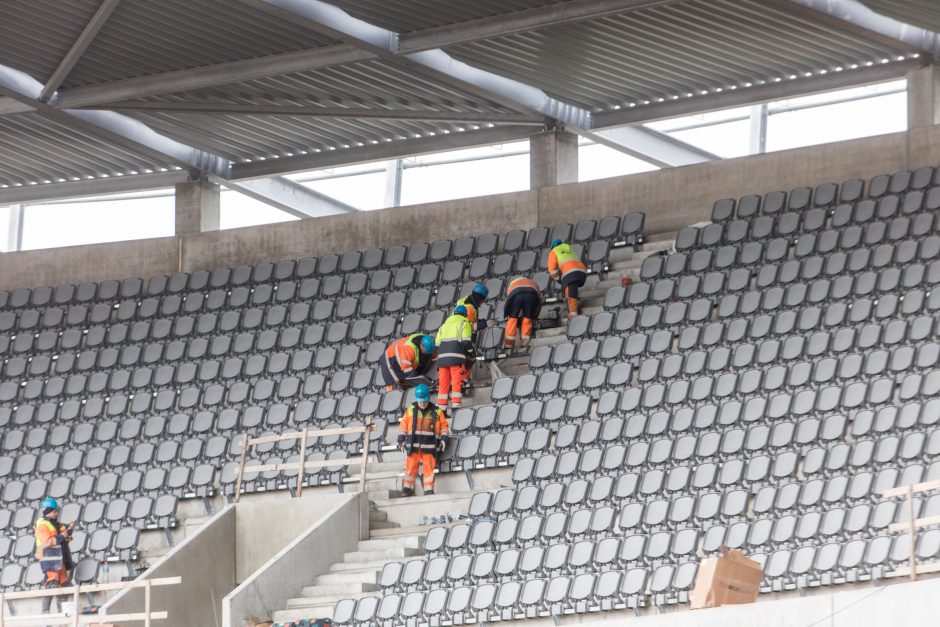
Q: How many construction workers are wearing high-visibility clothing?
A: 7